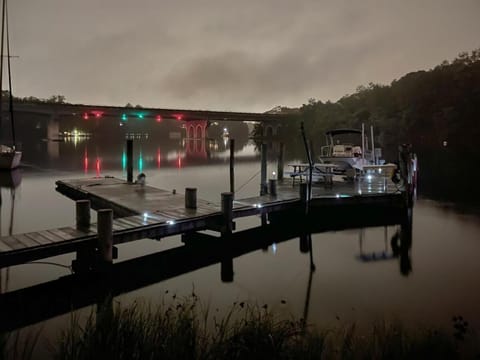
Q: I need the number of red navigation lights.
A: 4